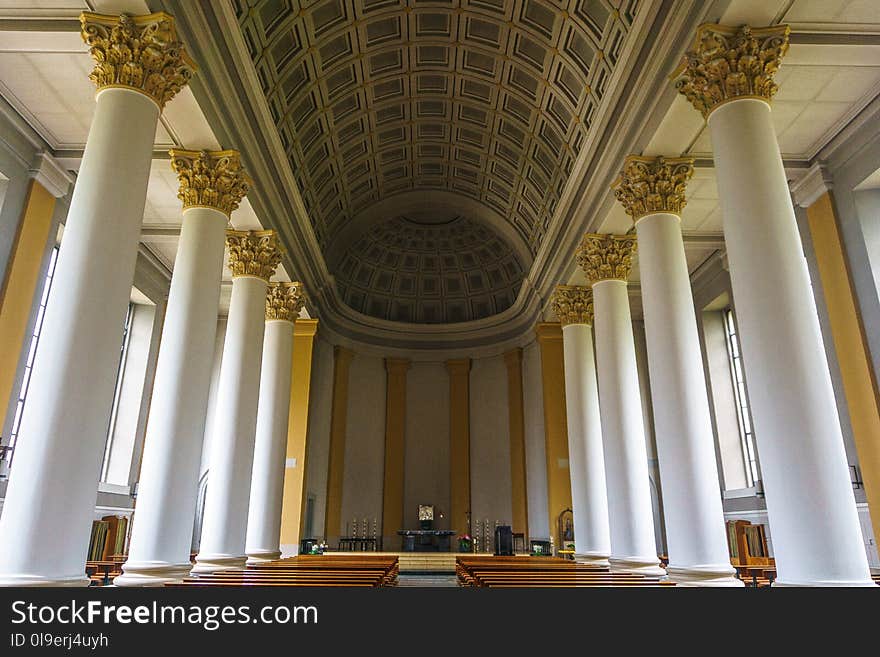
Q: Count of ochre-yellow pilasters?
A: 8